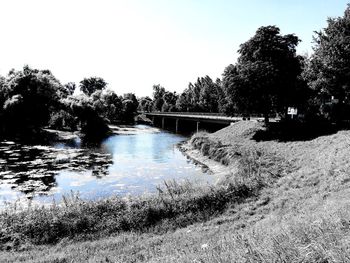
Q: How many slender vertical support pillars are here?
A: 3